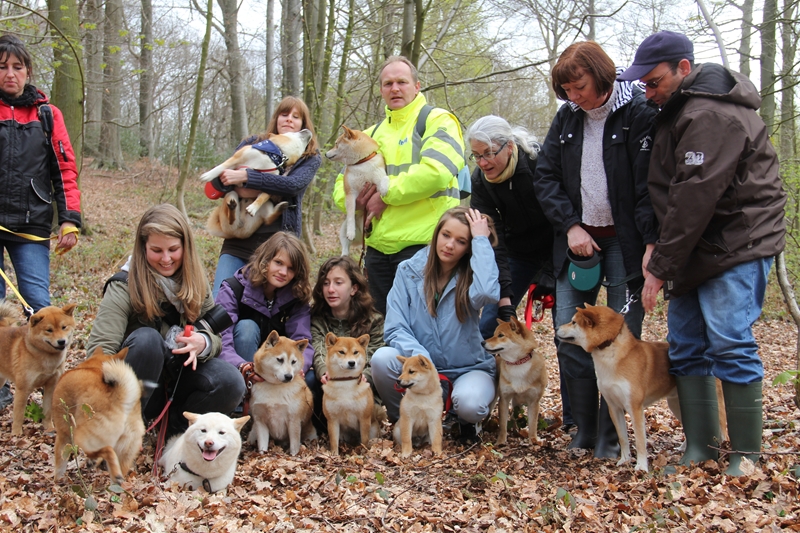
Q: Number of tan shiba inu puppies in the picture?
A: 9